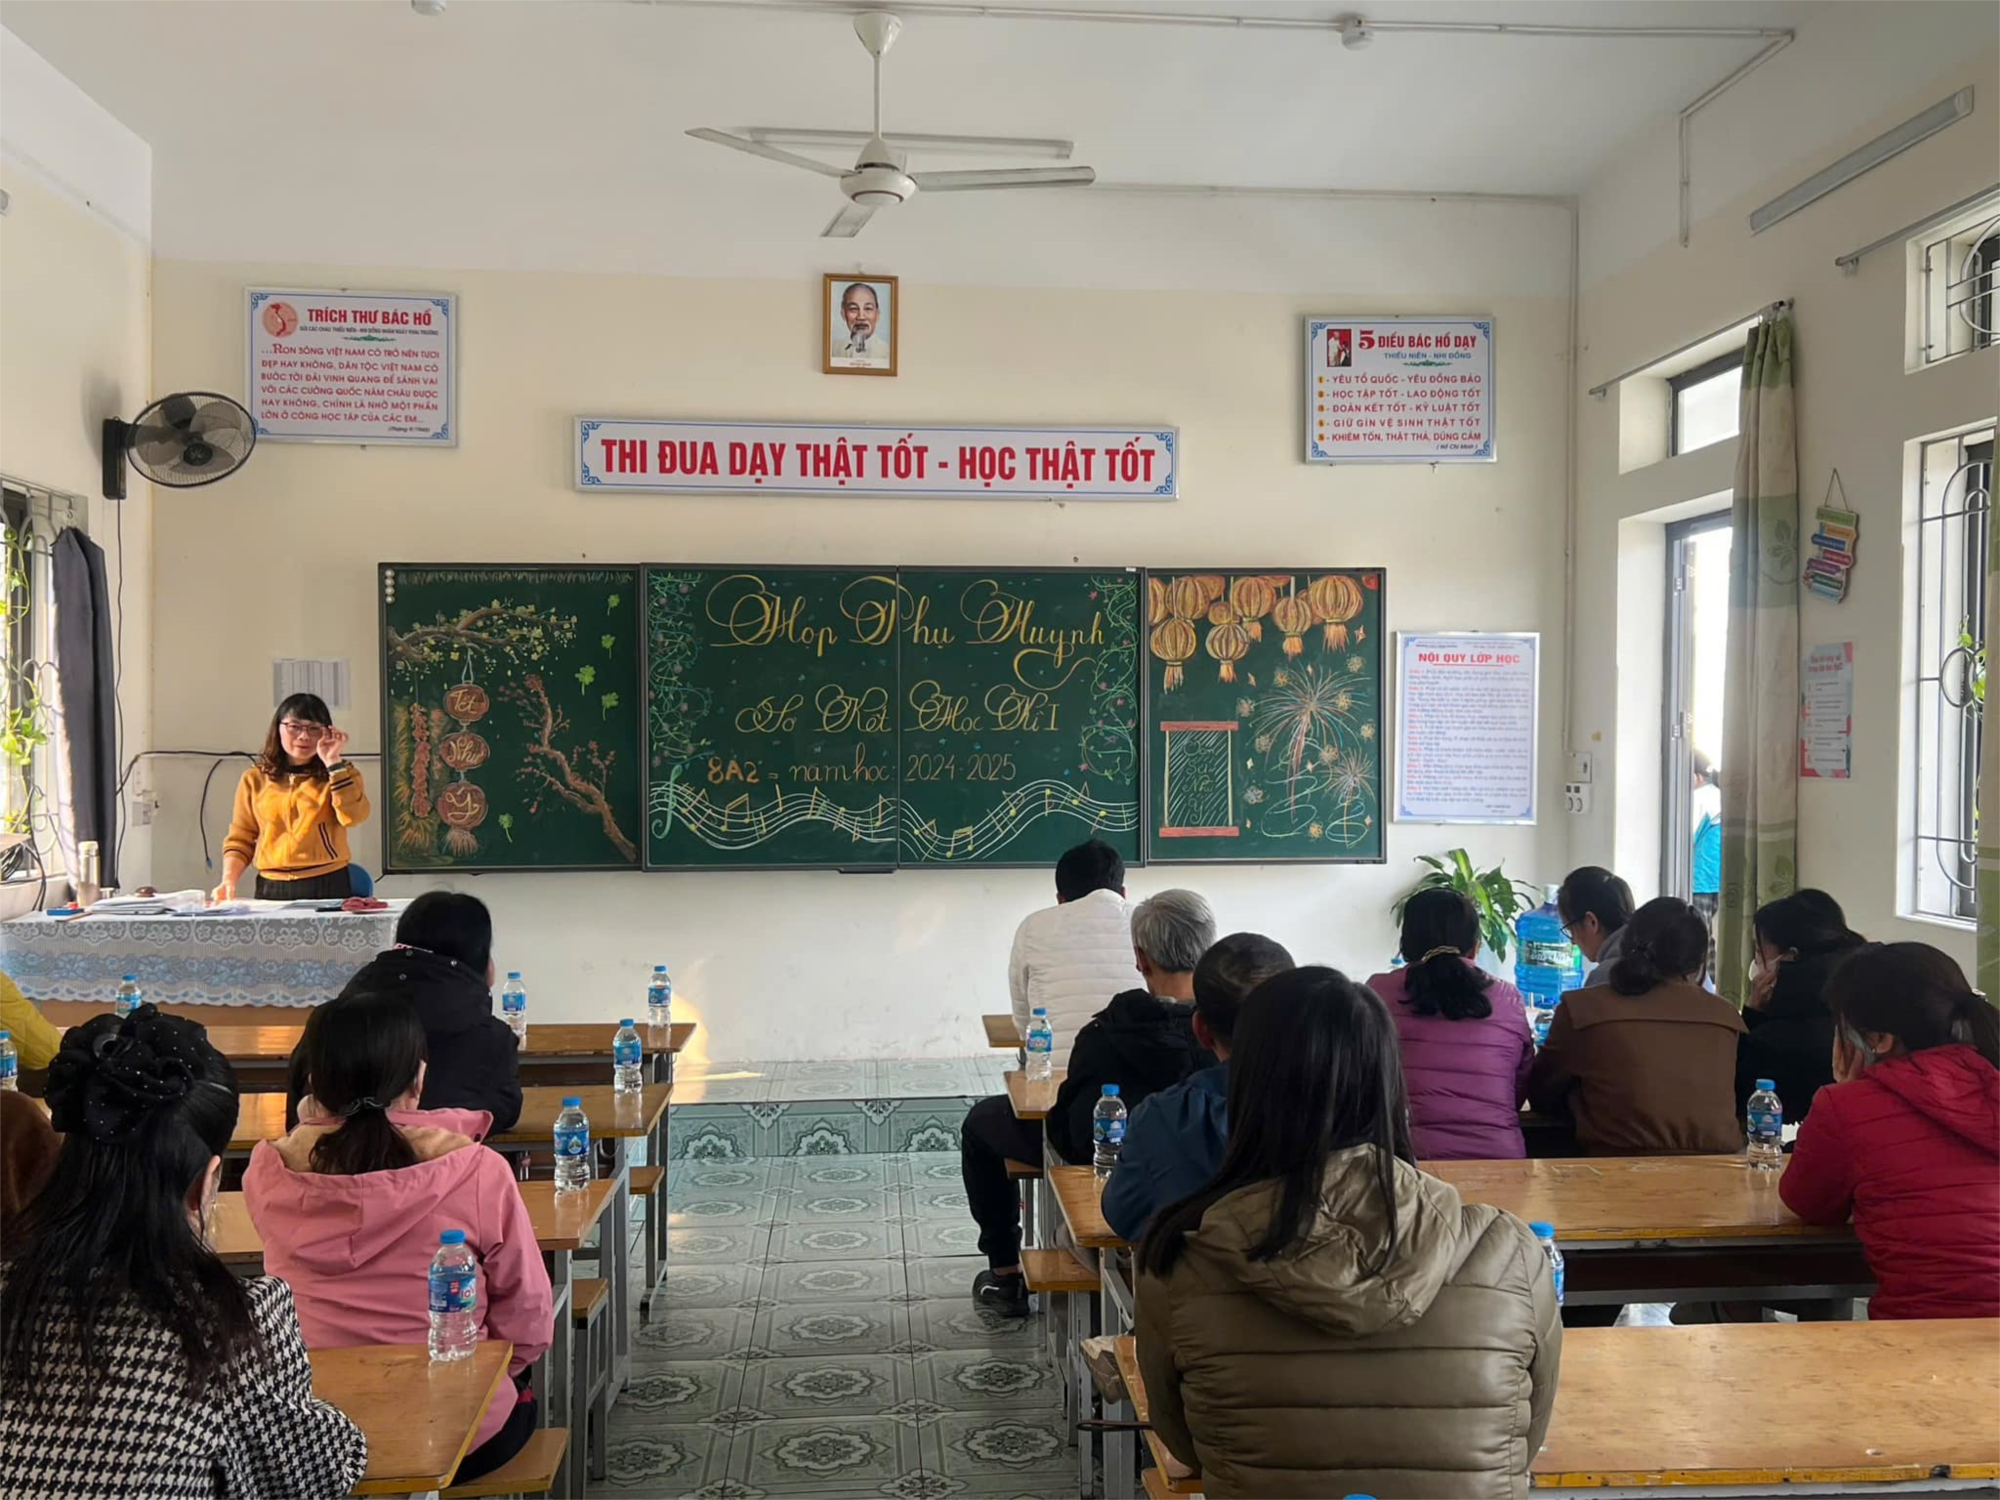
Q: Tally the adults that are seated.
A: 14